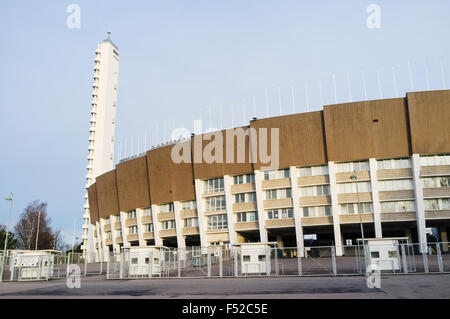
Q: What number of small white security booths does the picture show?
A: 4